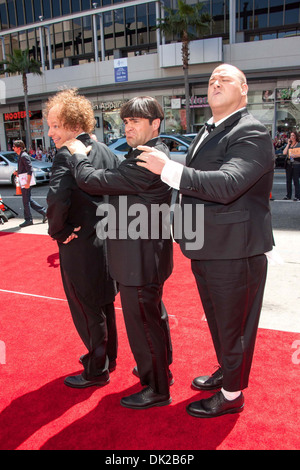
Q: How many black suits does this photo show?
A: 3